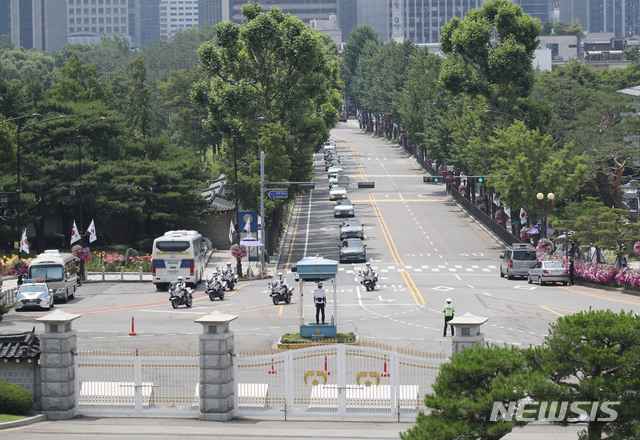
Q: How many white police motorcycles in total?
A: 5